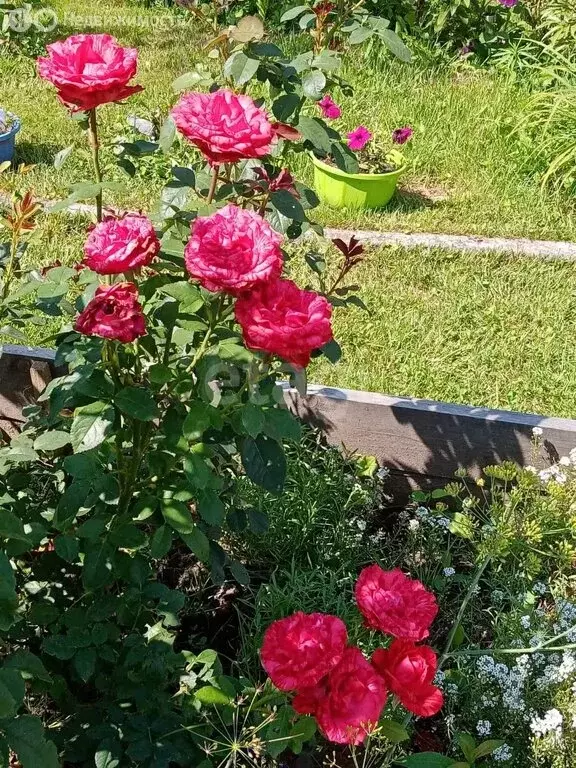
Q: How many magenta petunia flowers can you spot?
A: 3